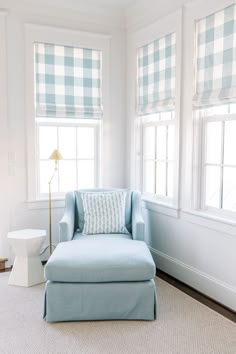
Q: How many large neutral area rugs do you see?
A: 1